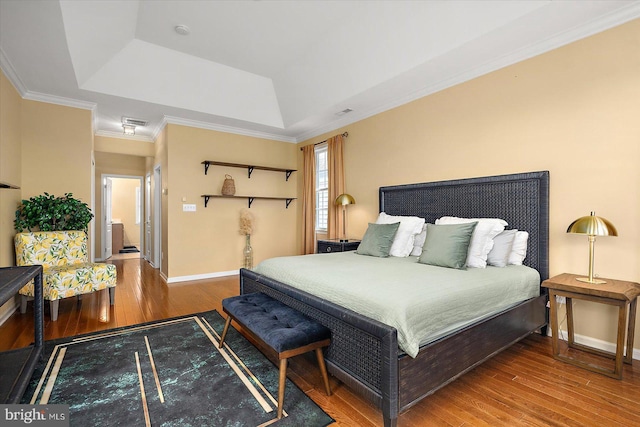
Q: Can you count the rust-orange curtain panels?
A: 2